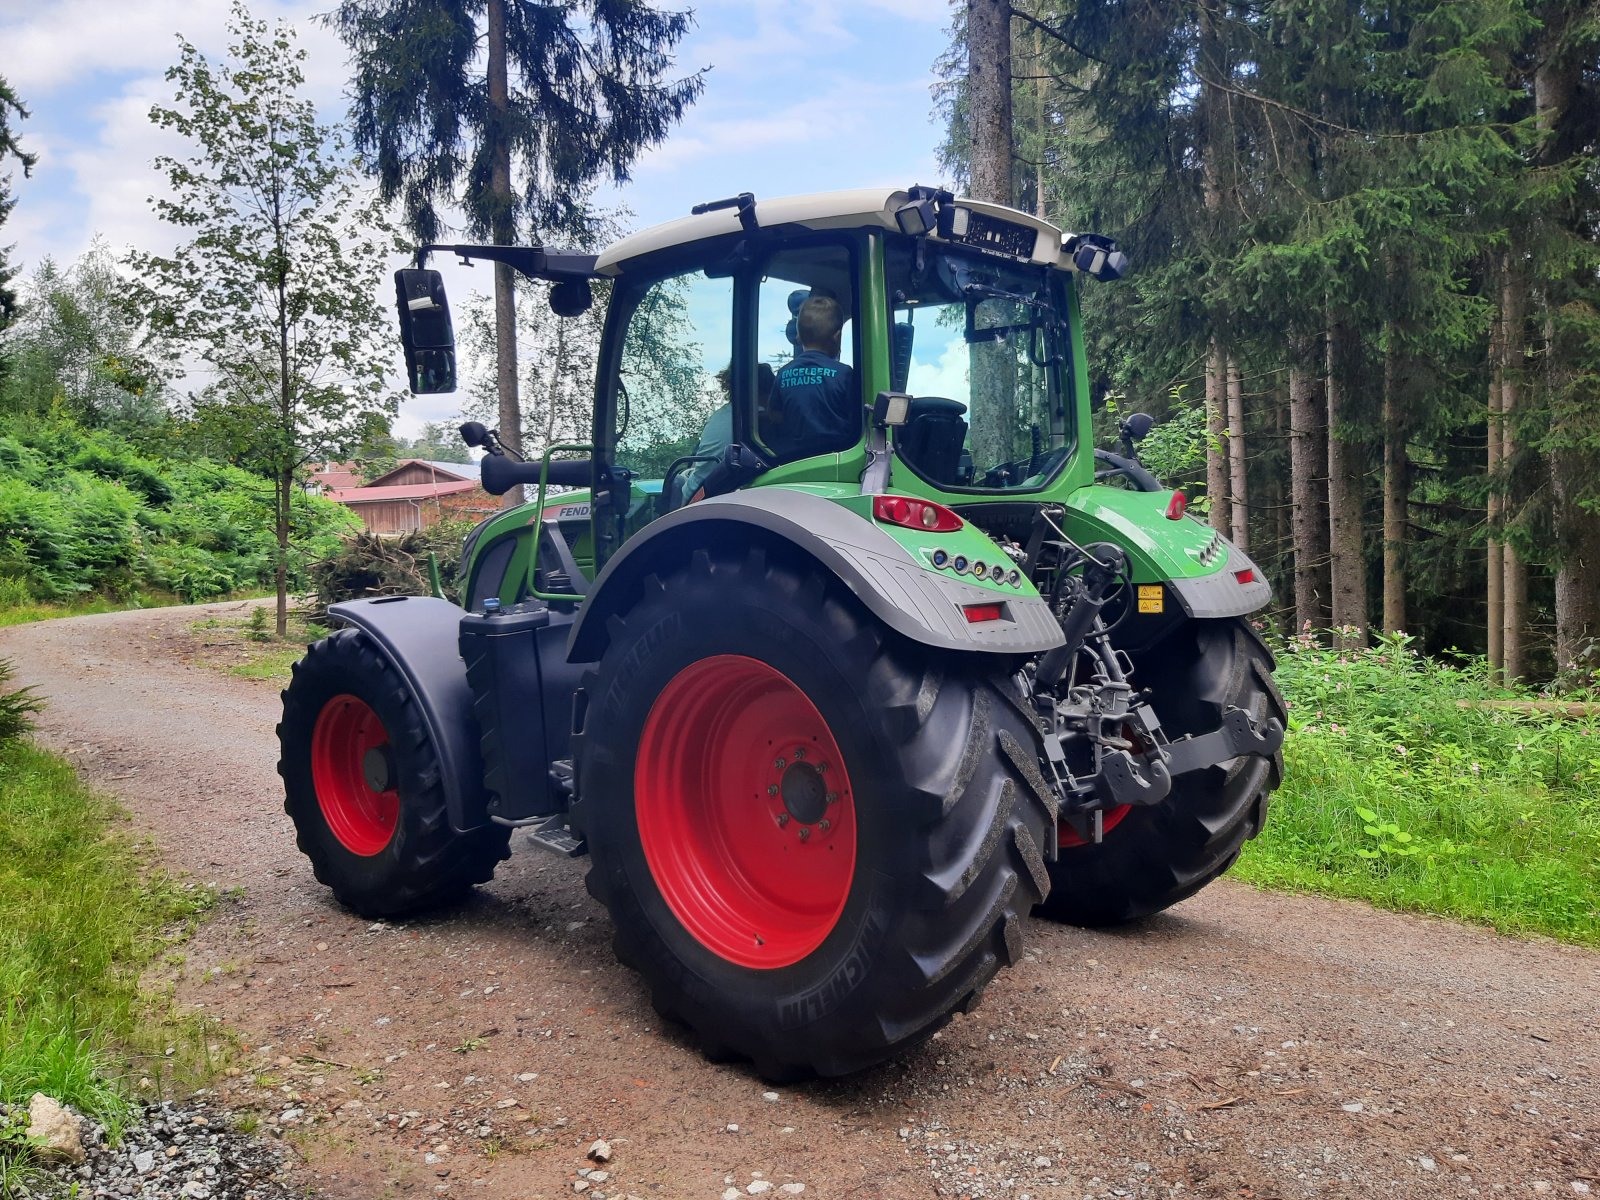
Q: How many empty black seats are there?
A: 1